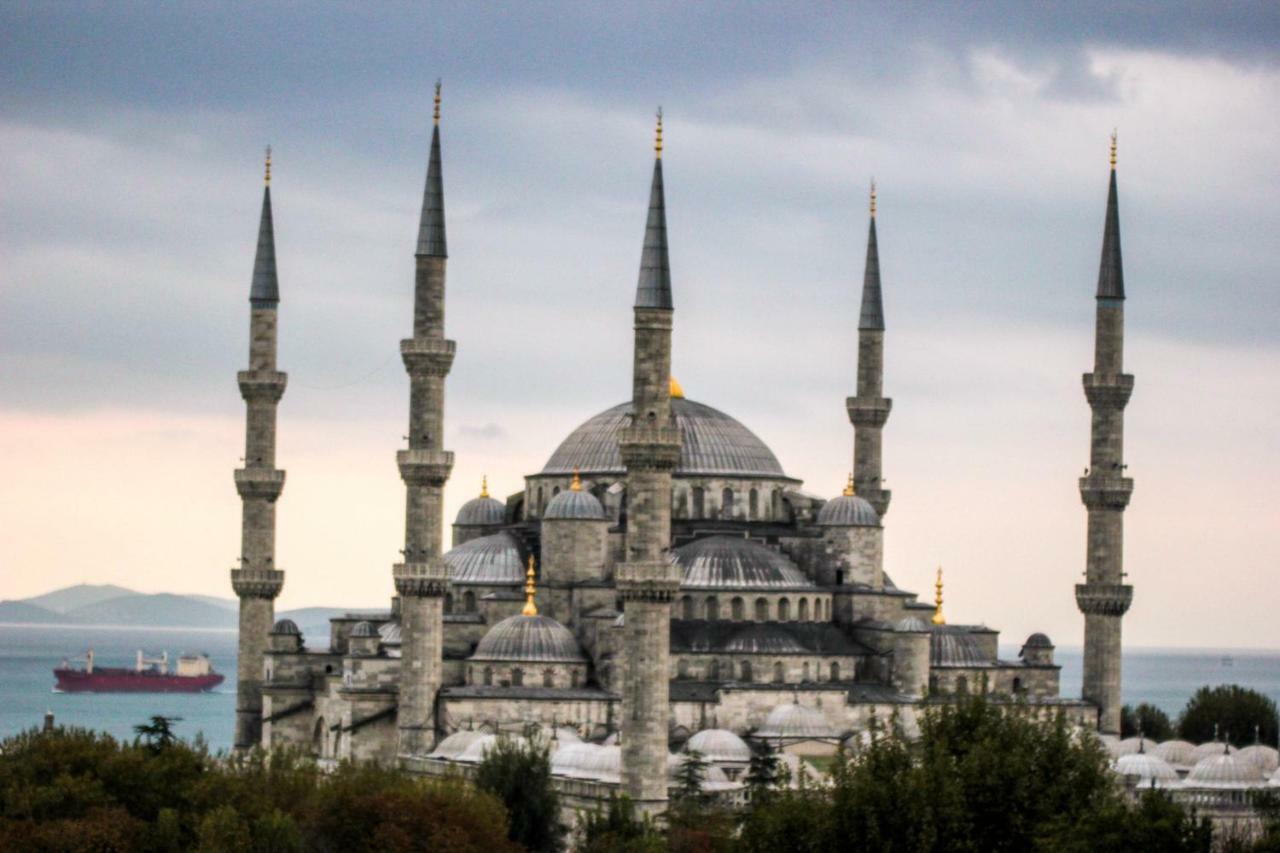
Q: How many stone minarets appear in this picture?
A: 5